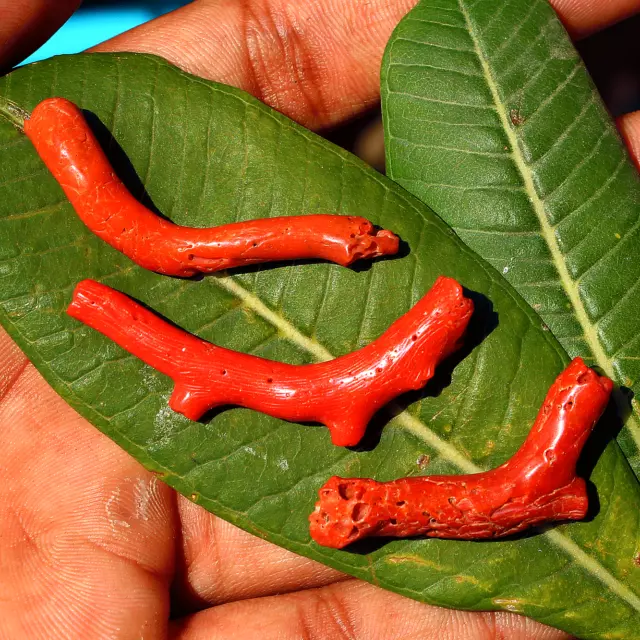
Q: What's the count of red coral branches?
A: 3